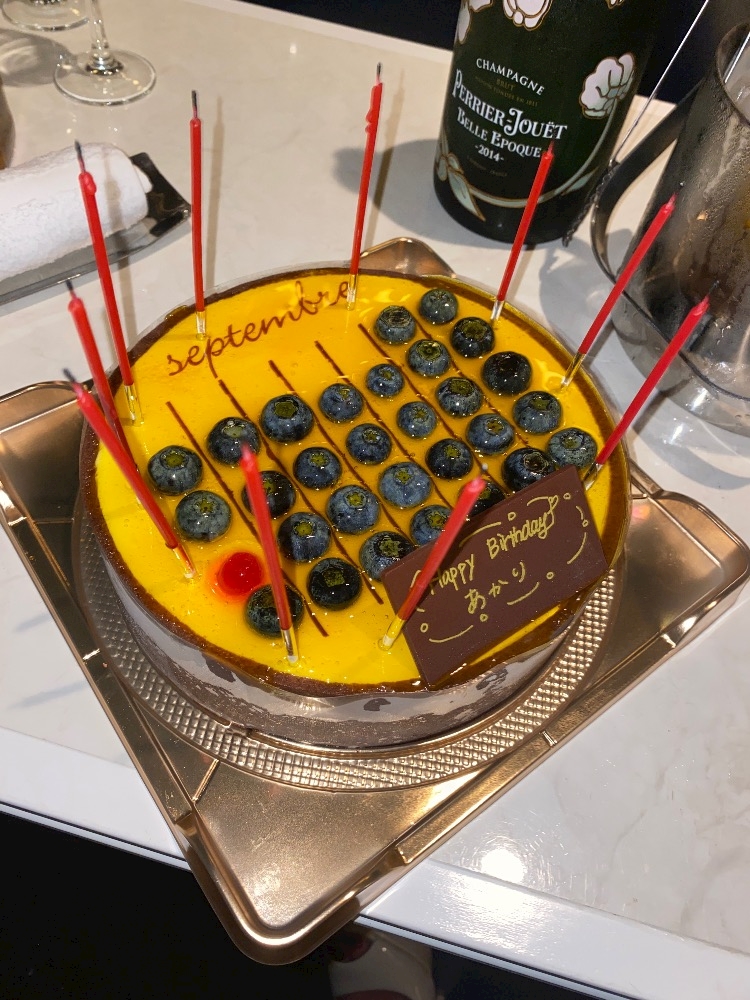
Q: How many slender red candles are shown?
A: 10